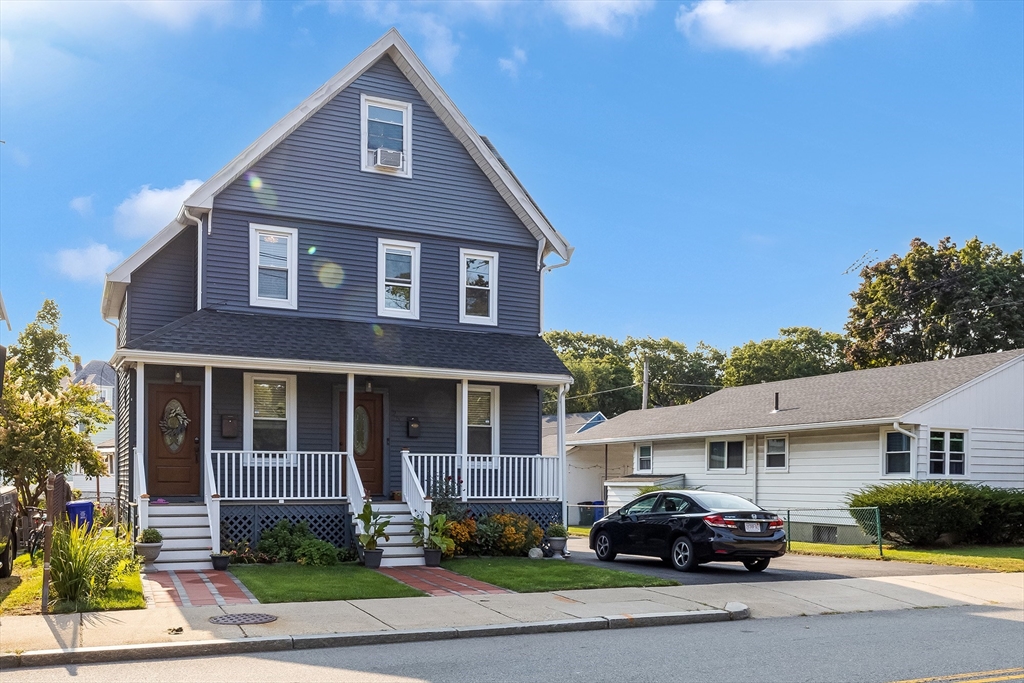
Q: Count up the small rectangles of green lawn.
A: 2